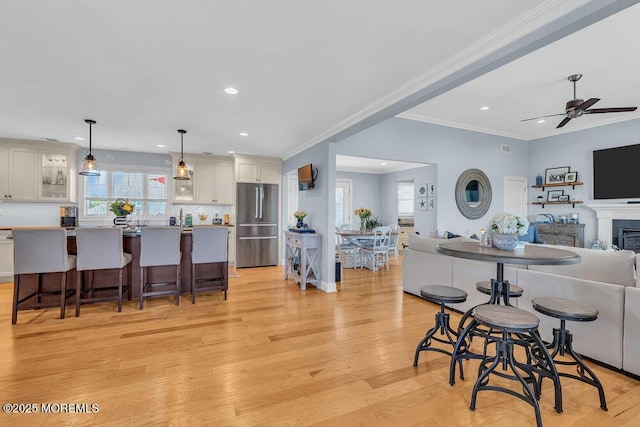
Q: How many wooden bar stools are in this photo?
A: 4